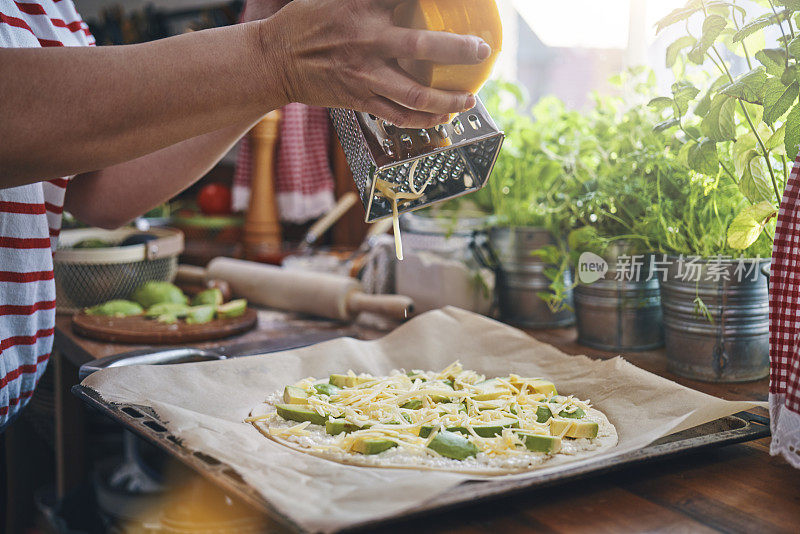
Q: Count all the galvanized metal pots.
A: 3